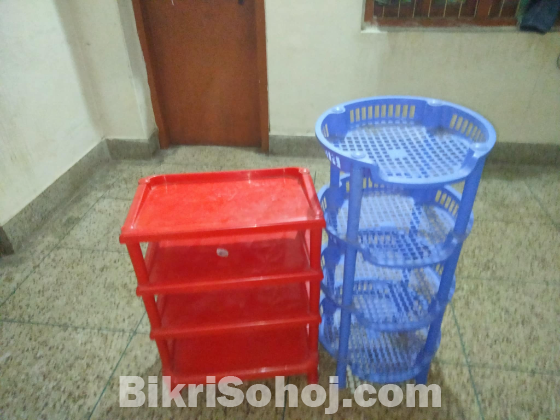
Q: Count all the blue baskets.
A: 4